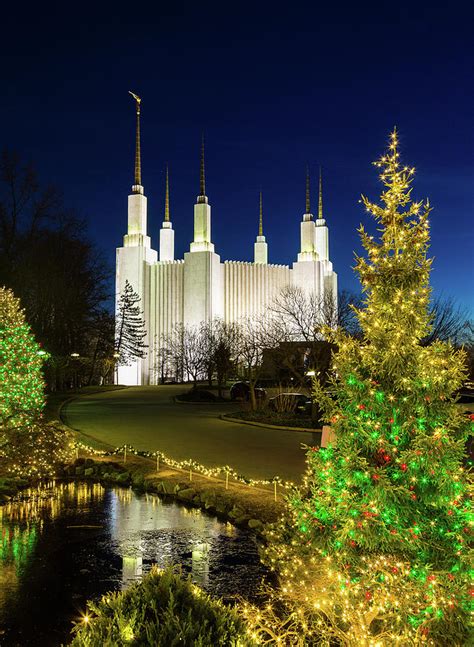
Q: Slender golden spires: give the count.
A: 6